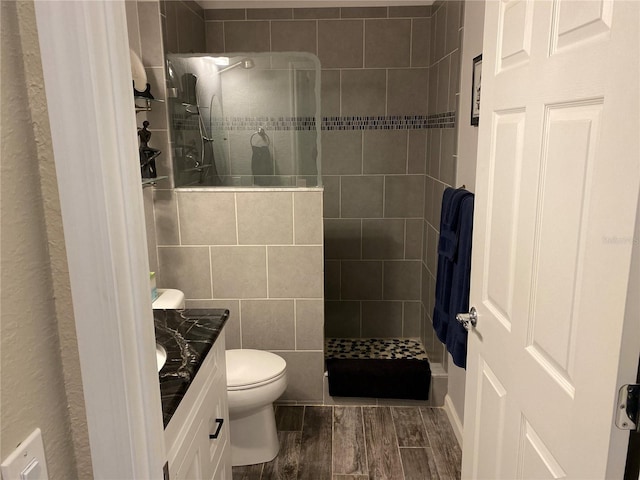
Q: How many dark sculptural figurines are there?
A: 1